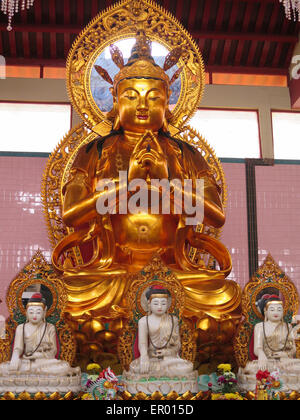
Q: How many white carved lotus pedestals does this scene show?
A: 3